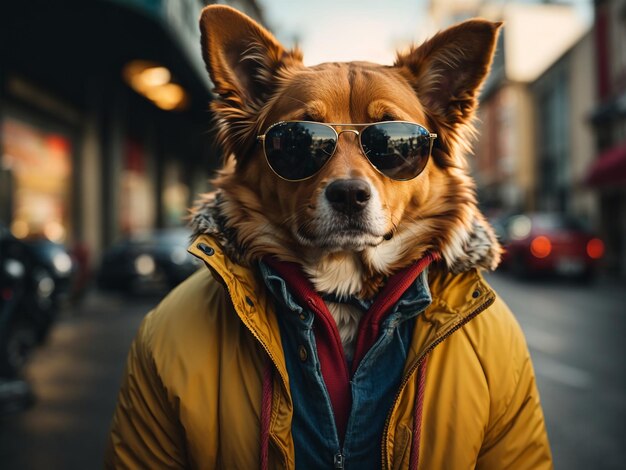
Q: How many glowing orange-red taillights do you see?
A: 2